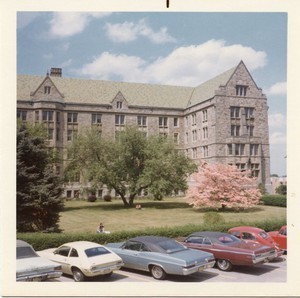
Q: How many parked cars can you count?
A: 6